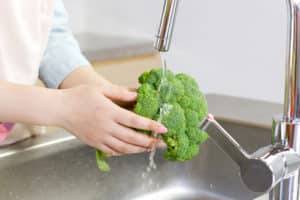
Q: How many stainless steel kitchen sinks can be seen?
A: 1